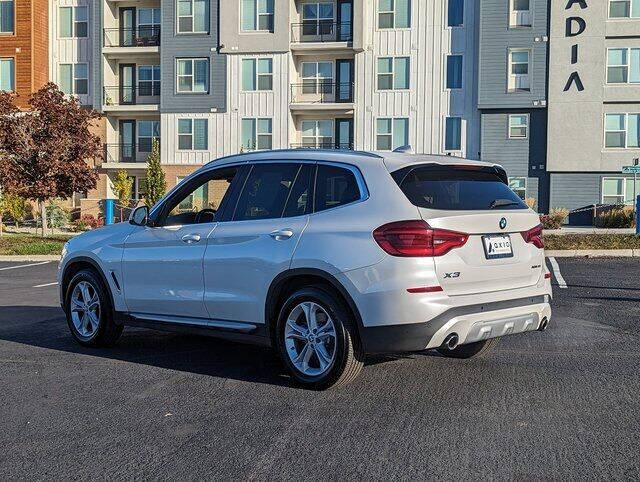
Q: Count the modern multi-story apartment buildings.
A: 1